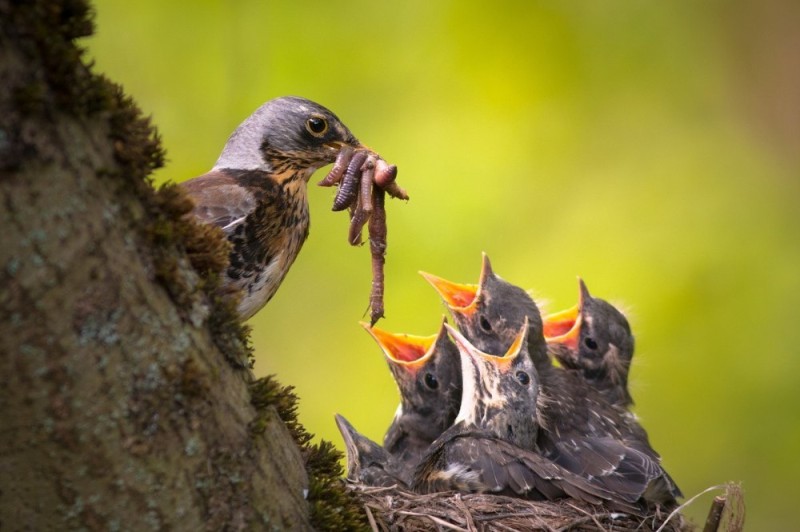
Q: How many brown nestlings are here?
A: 5